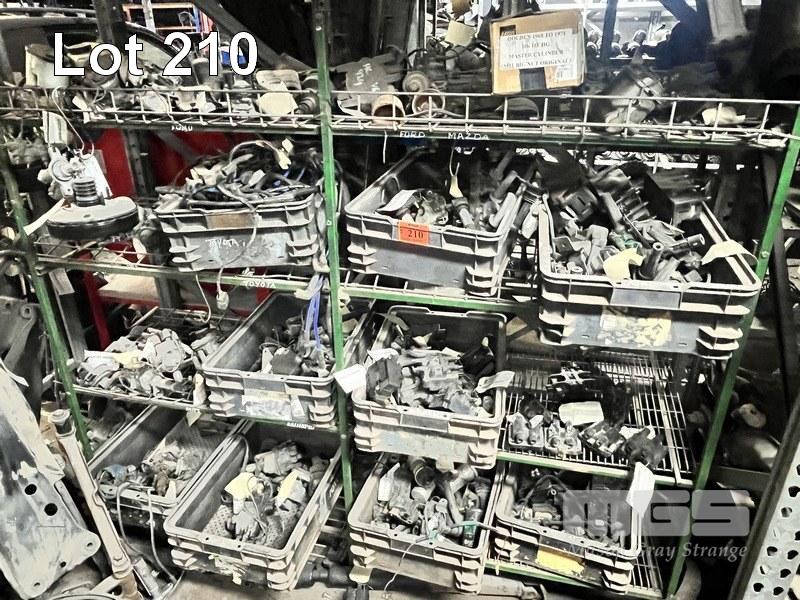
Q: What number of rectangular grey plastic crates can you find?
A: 9